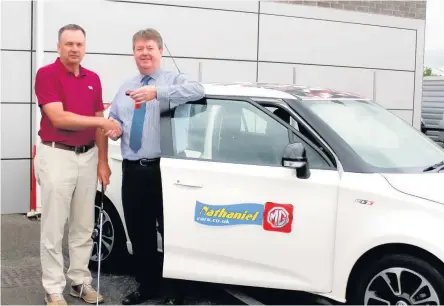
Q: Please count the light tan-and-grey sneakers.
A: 2